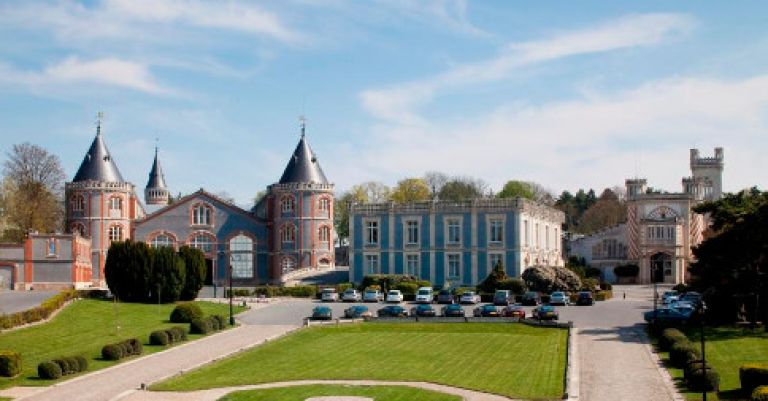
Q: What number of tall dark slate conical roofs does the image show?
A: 3